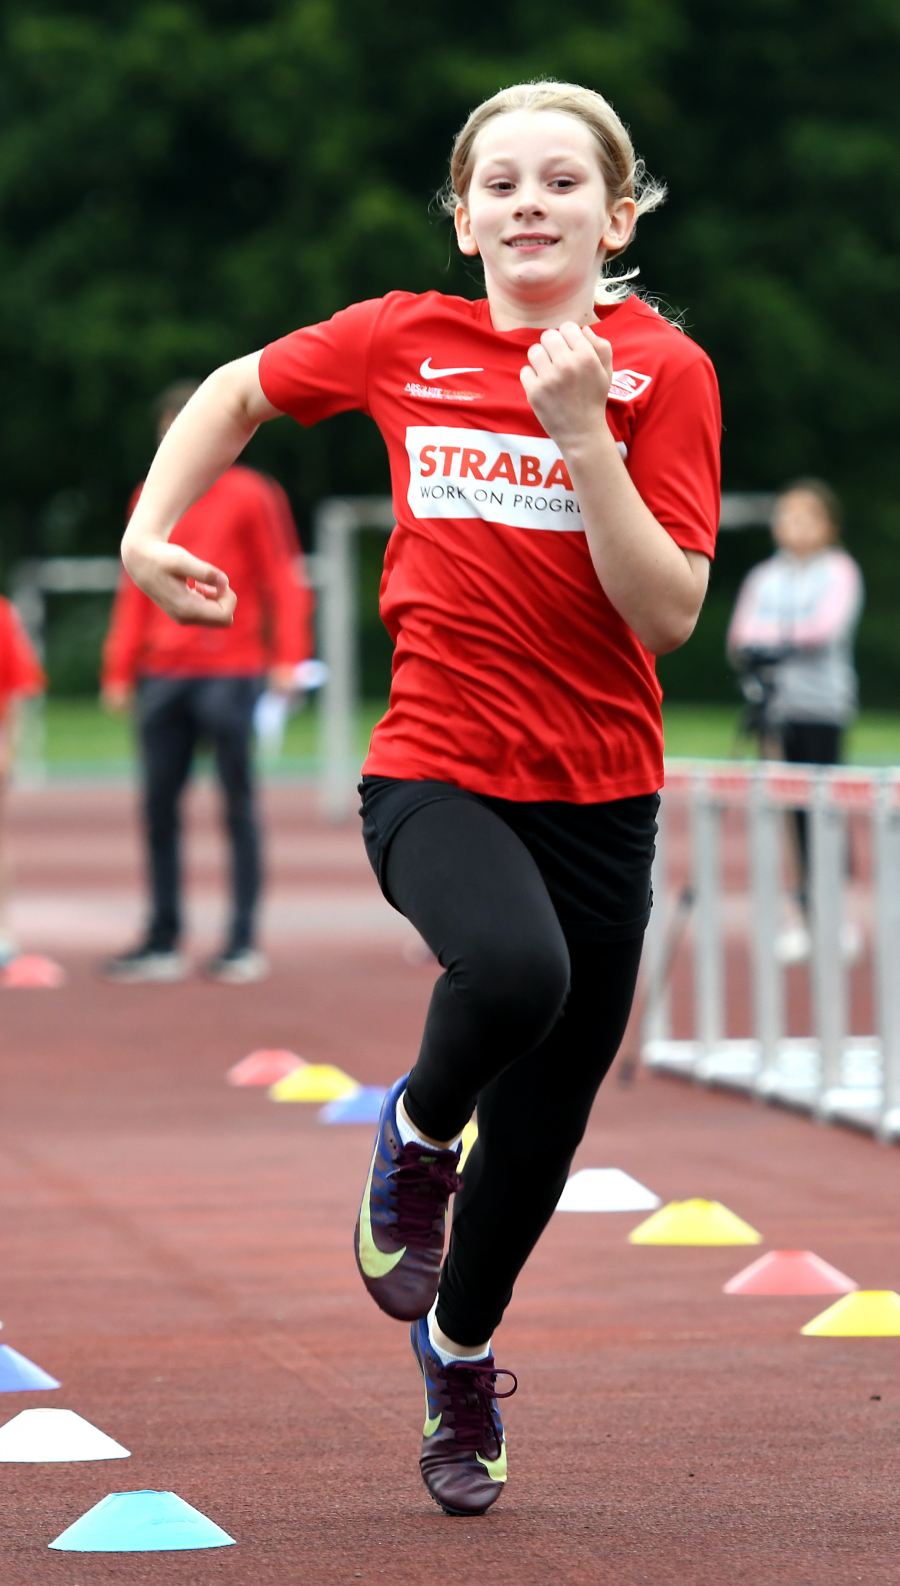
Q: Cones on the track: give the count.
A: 12